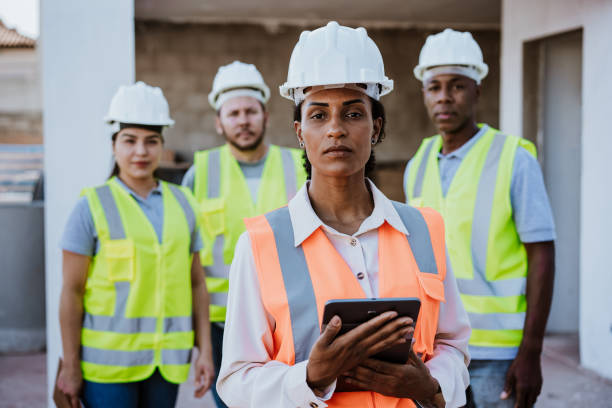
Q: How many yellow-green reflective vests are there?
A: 3